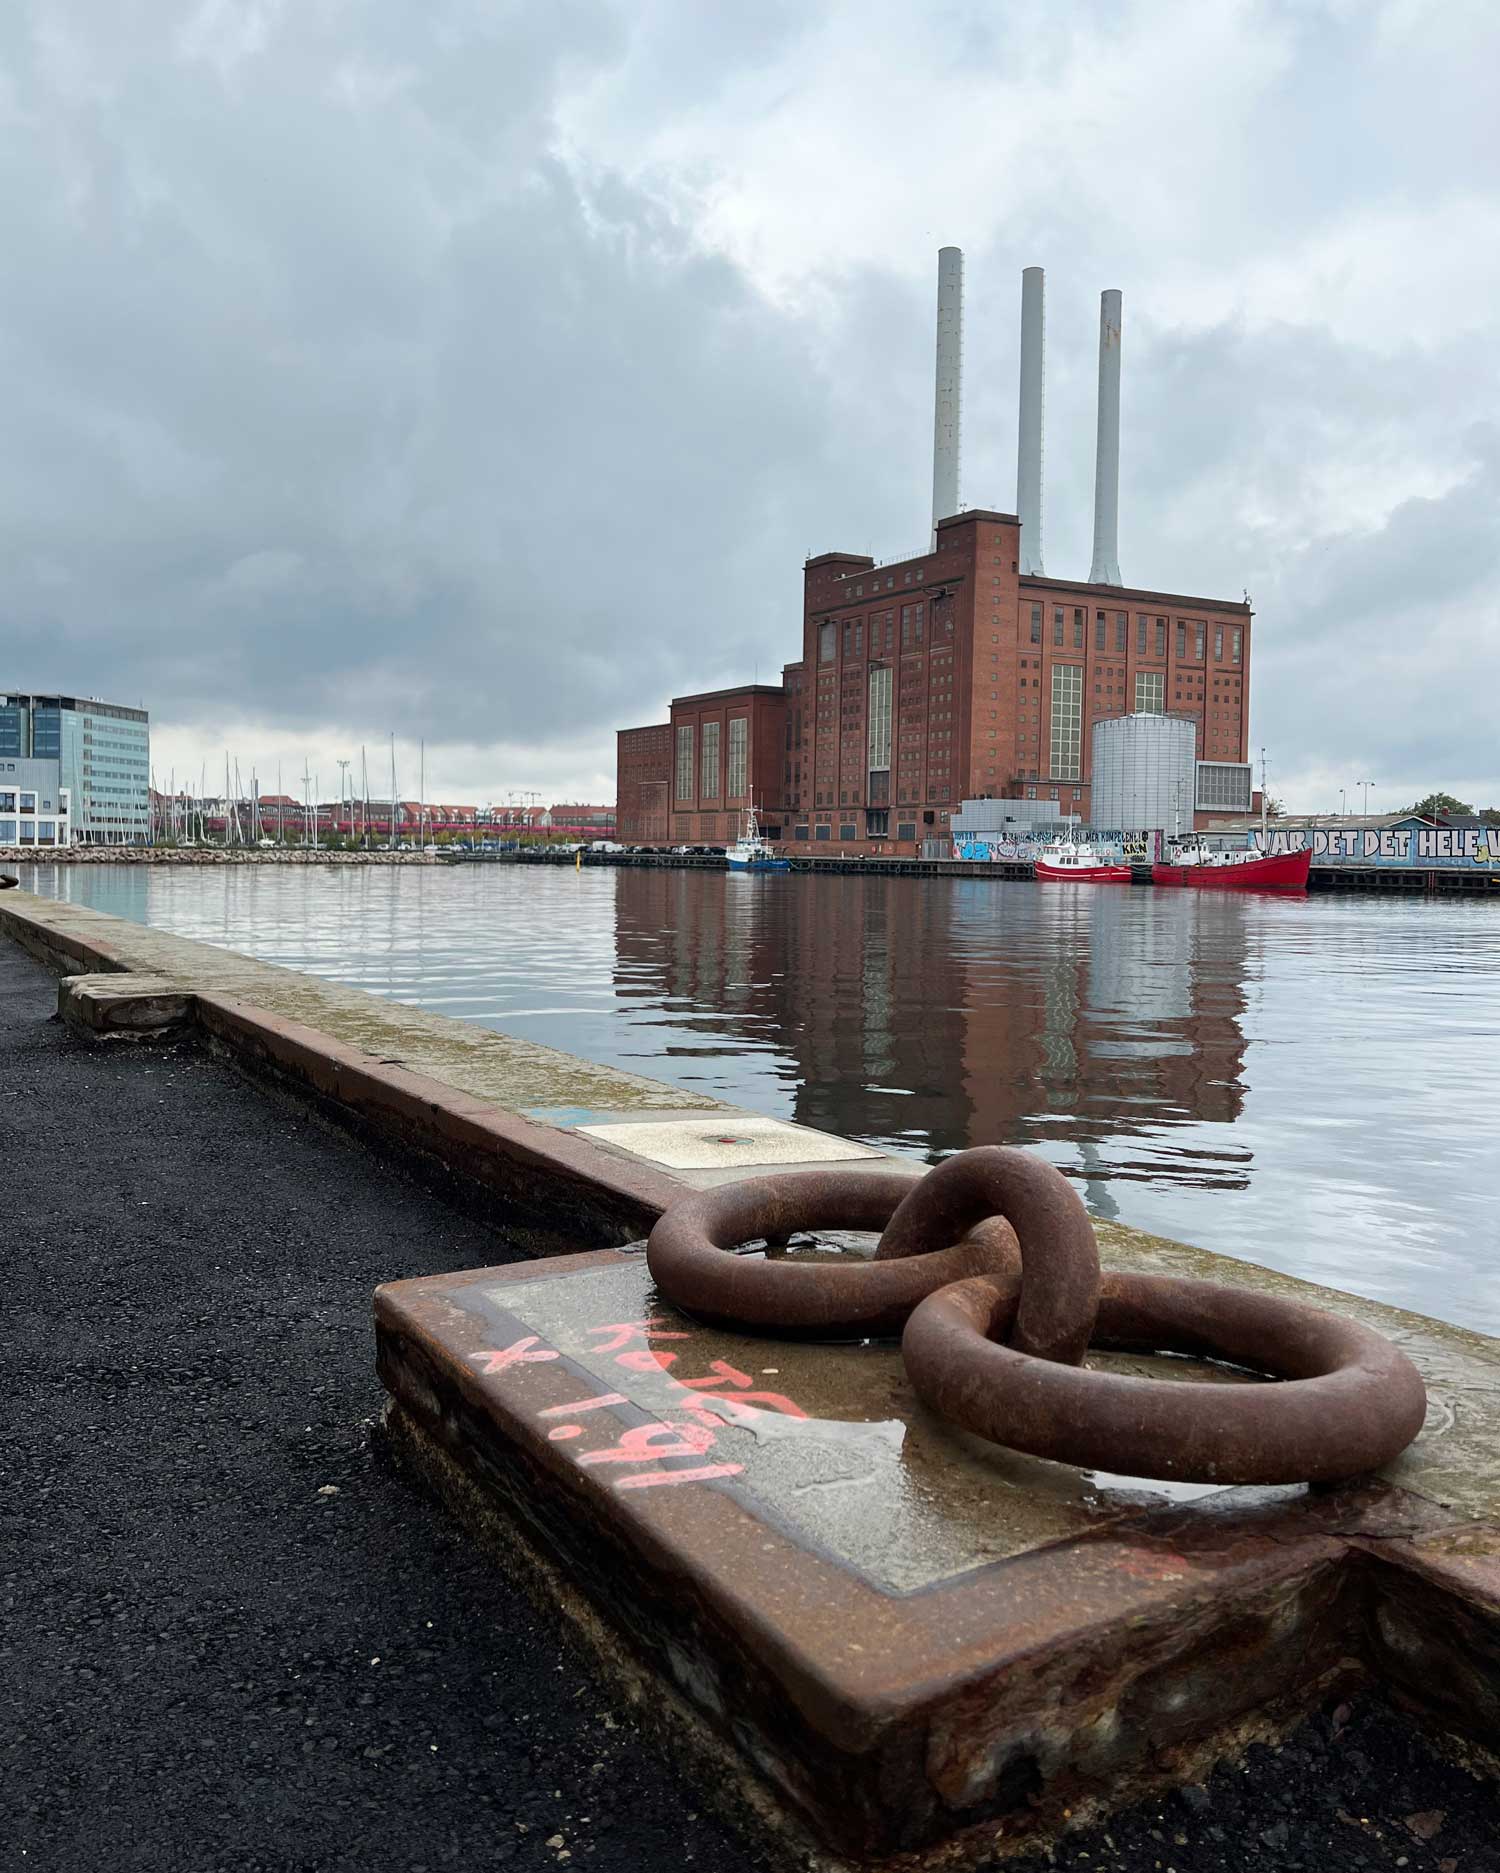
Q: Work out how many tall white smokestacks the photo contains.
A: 3